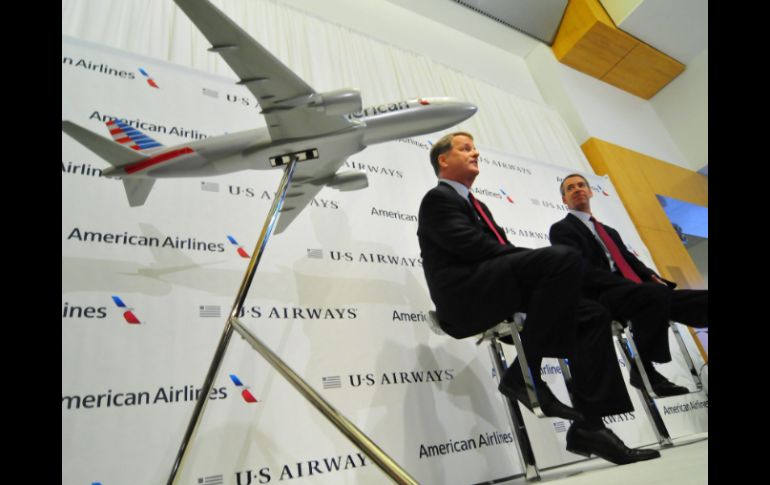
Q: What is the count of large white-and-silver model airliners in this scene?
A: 1